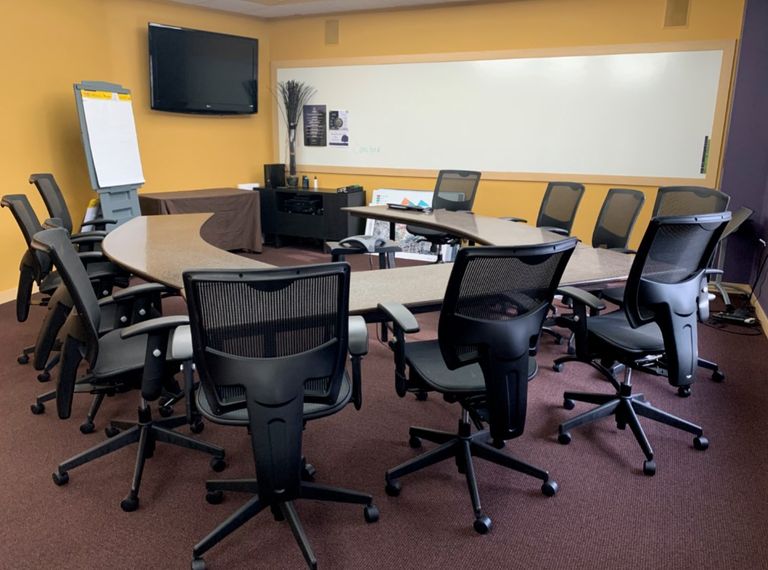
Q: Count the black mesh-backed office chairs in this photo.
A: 11